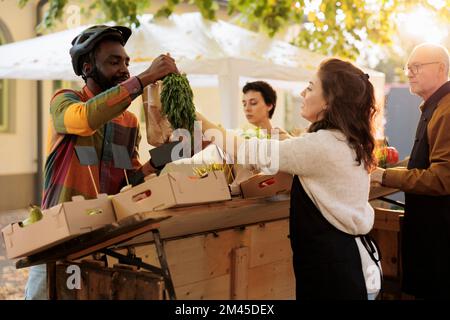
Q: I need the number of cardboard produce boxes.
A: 3